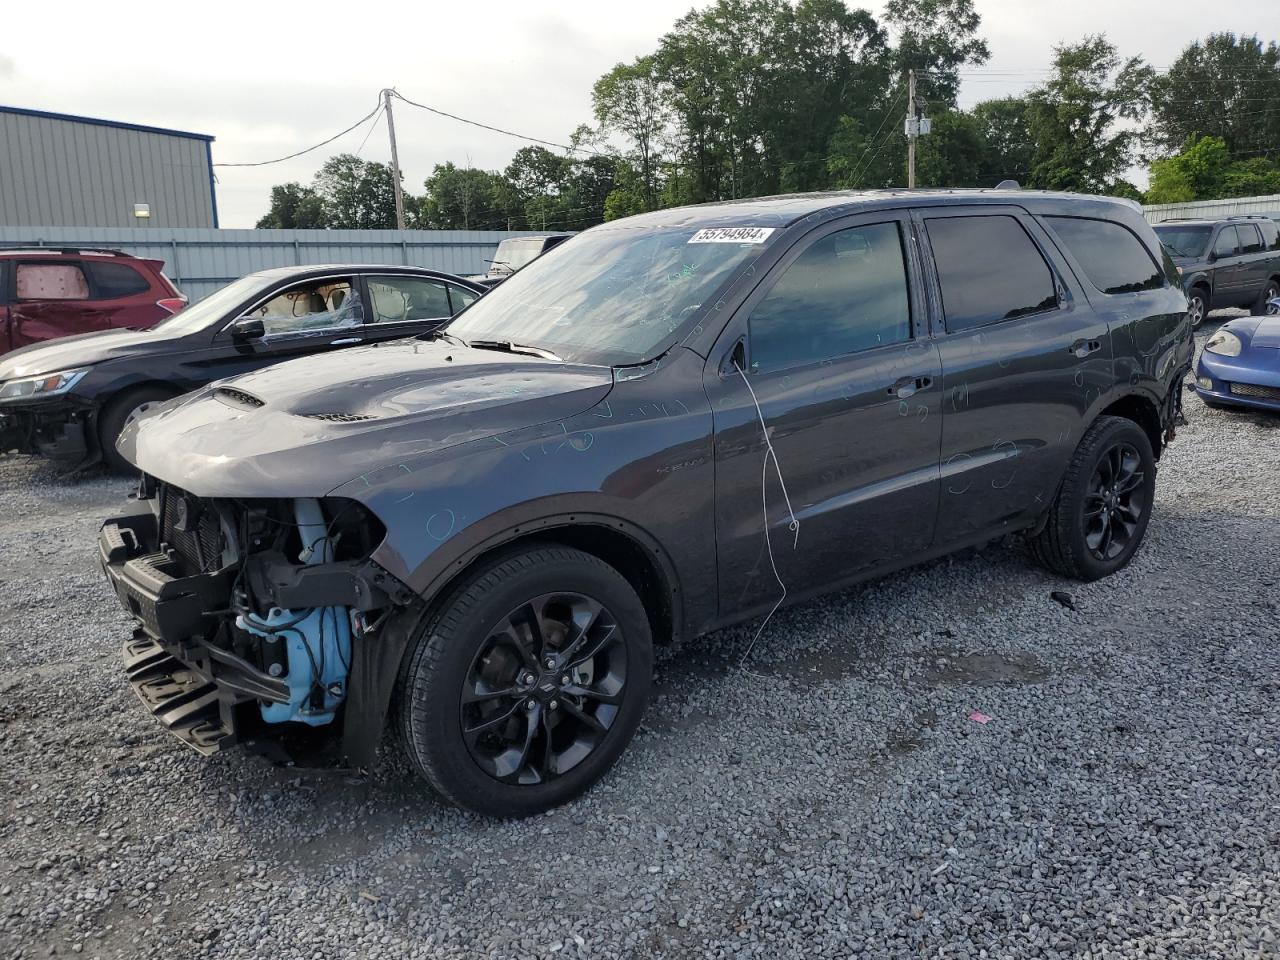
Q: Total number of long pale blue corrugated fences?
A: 1